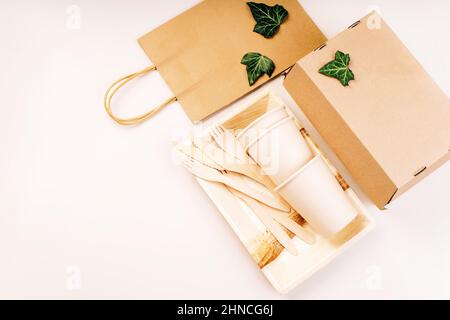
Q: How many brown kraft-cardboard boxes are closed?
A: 1